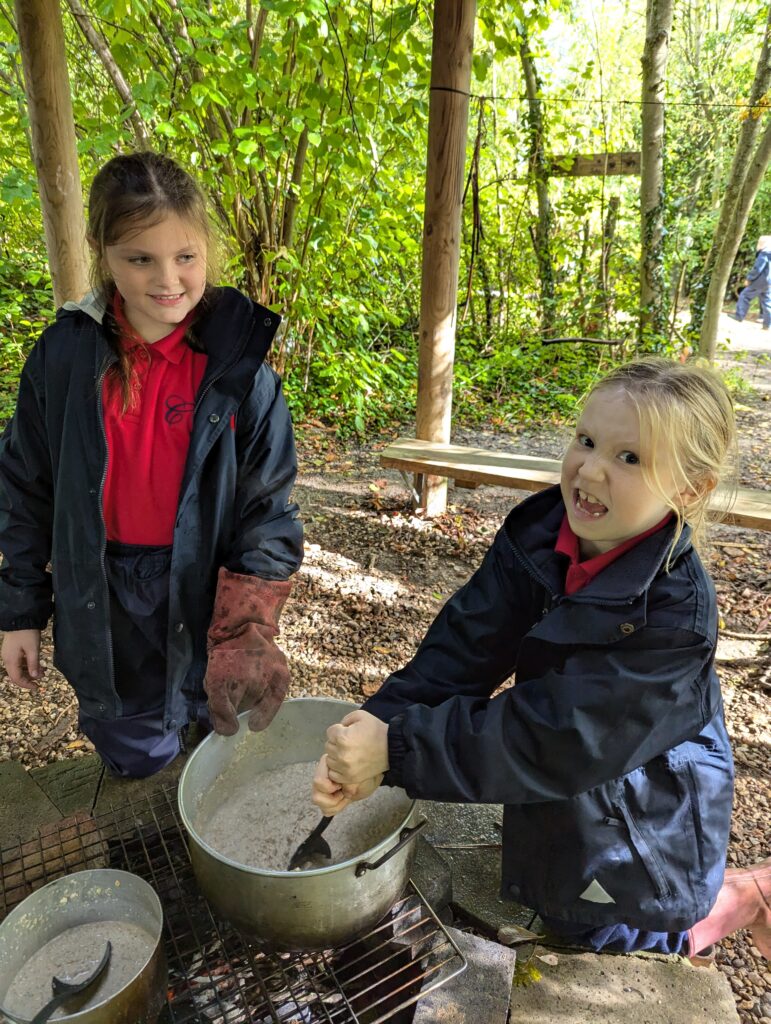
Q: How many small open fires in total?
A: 1